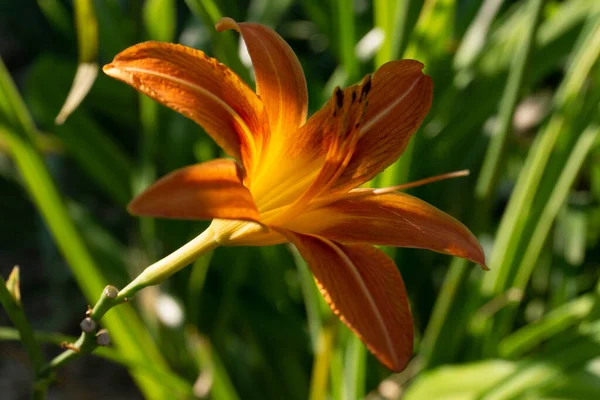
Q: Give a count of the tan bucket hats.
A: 0